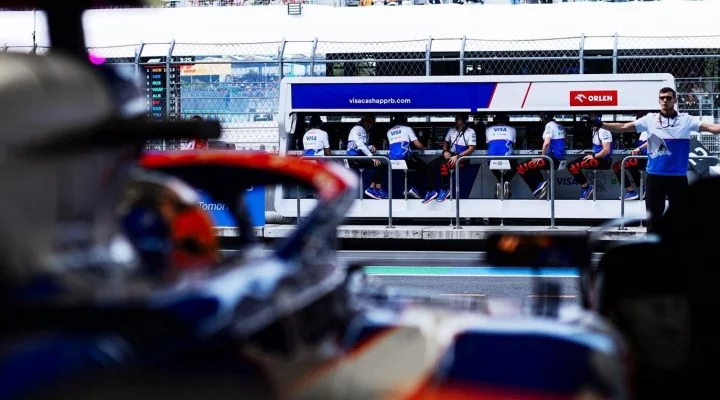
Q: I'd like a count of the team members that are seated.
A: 8